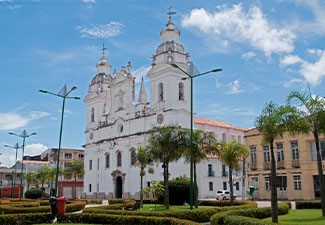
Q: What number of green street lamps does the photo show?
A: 4